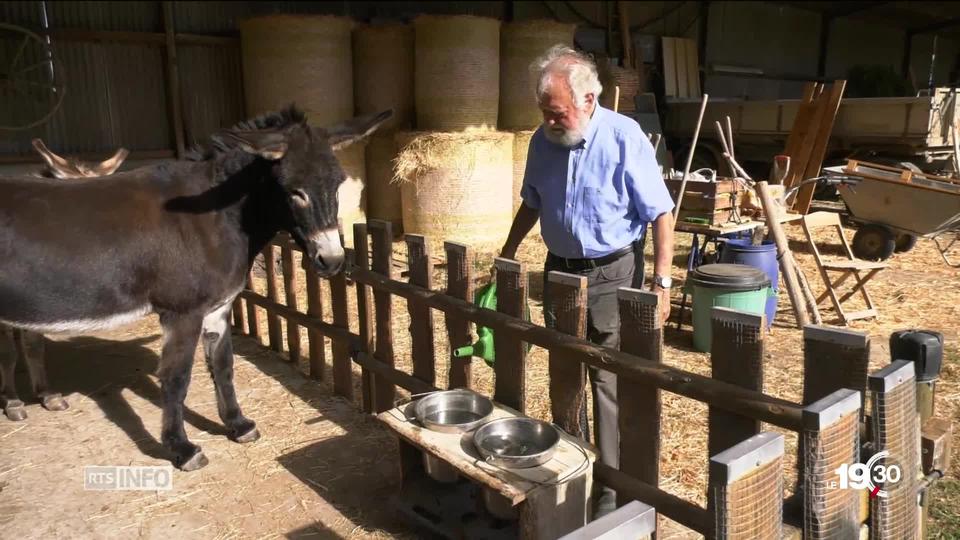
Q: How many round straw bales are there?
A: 8